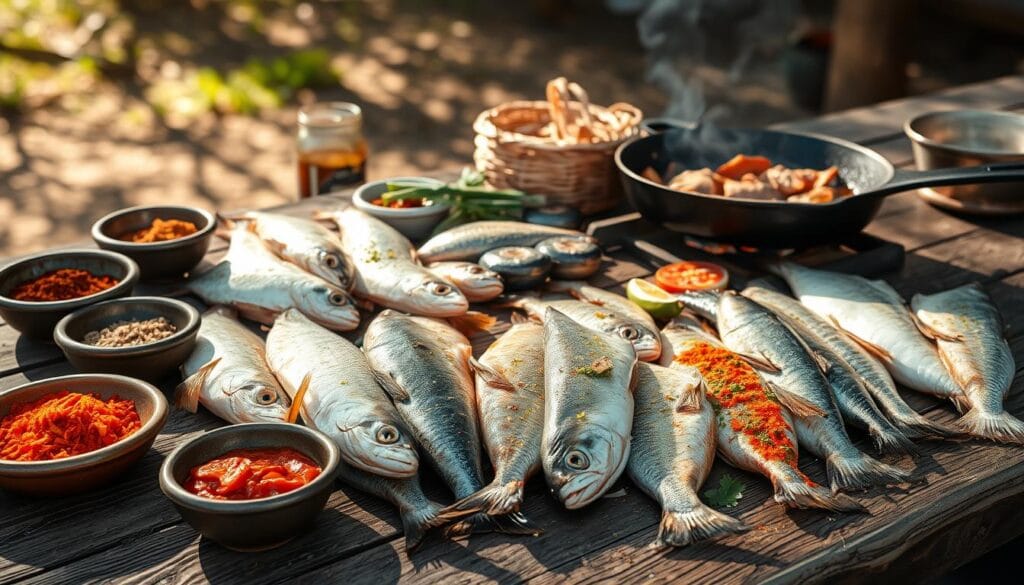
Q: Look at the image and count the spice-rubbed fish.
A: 1